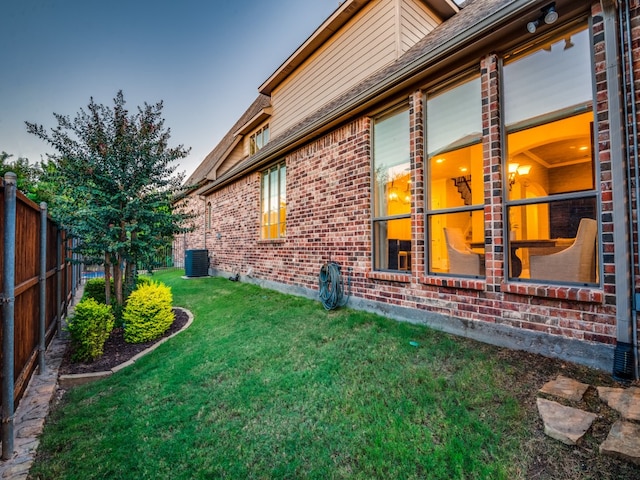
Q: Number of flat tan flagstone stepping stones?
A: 4